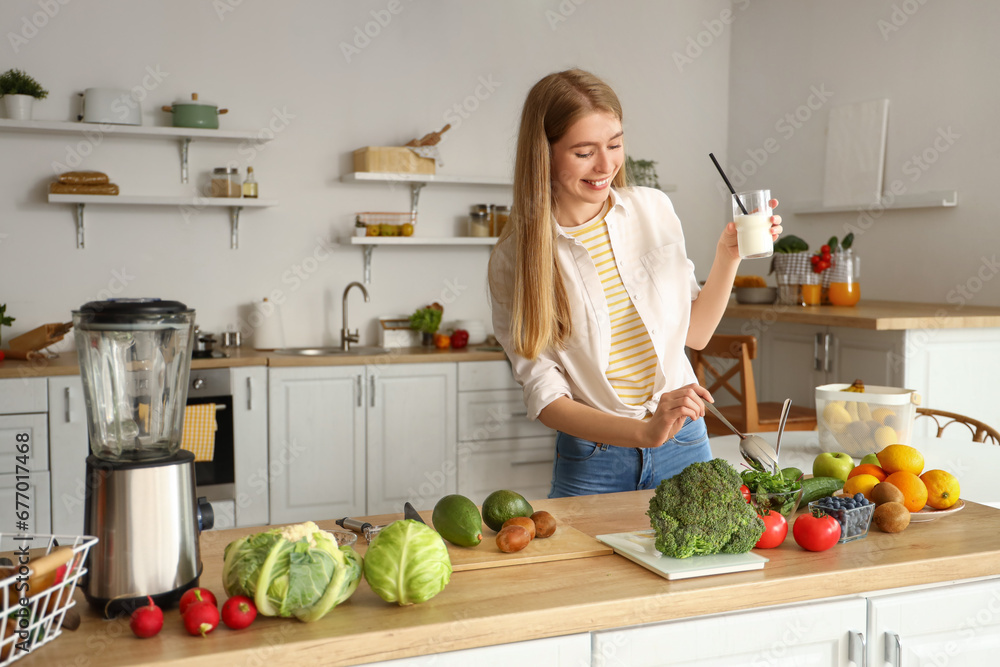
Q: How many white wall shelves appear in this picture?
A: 5